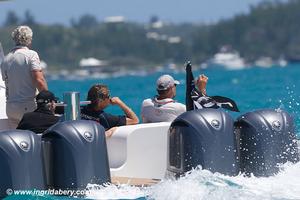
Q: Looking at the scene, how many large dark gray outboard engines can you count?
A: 4